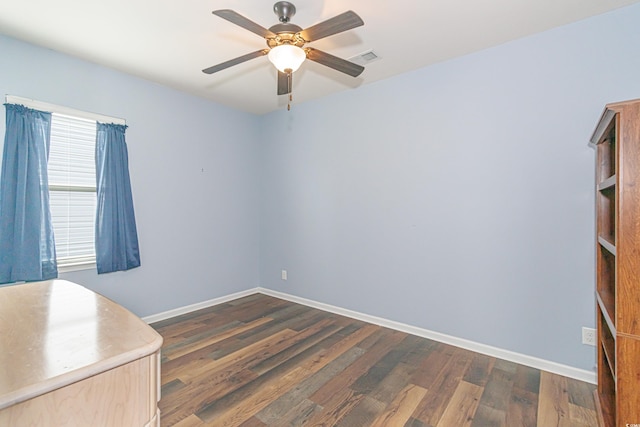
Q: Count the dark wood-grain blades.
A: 5